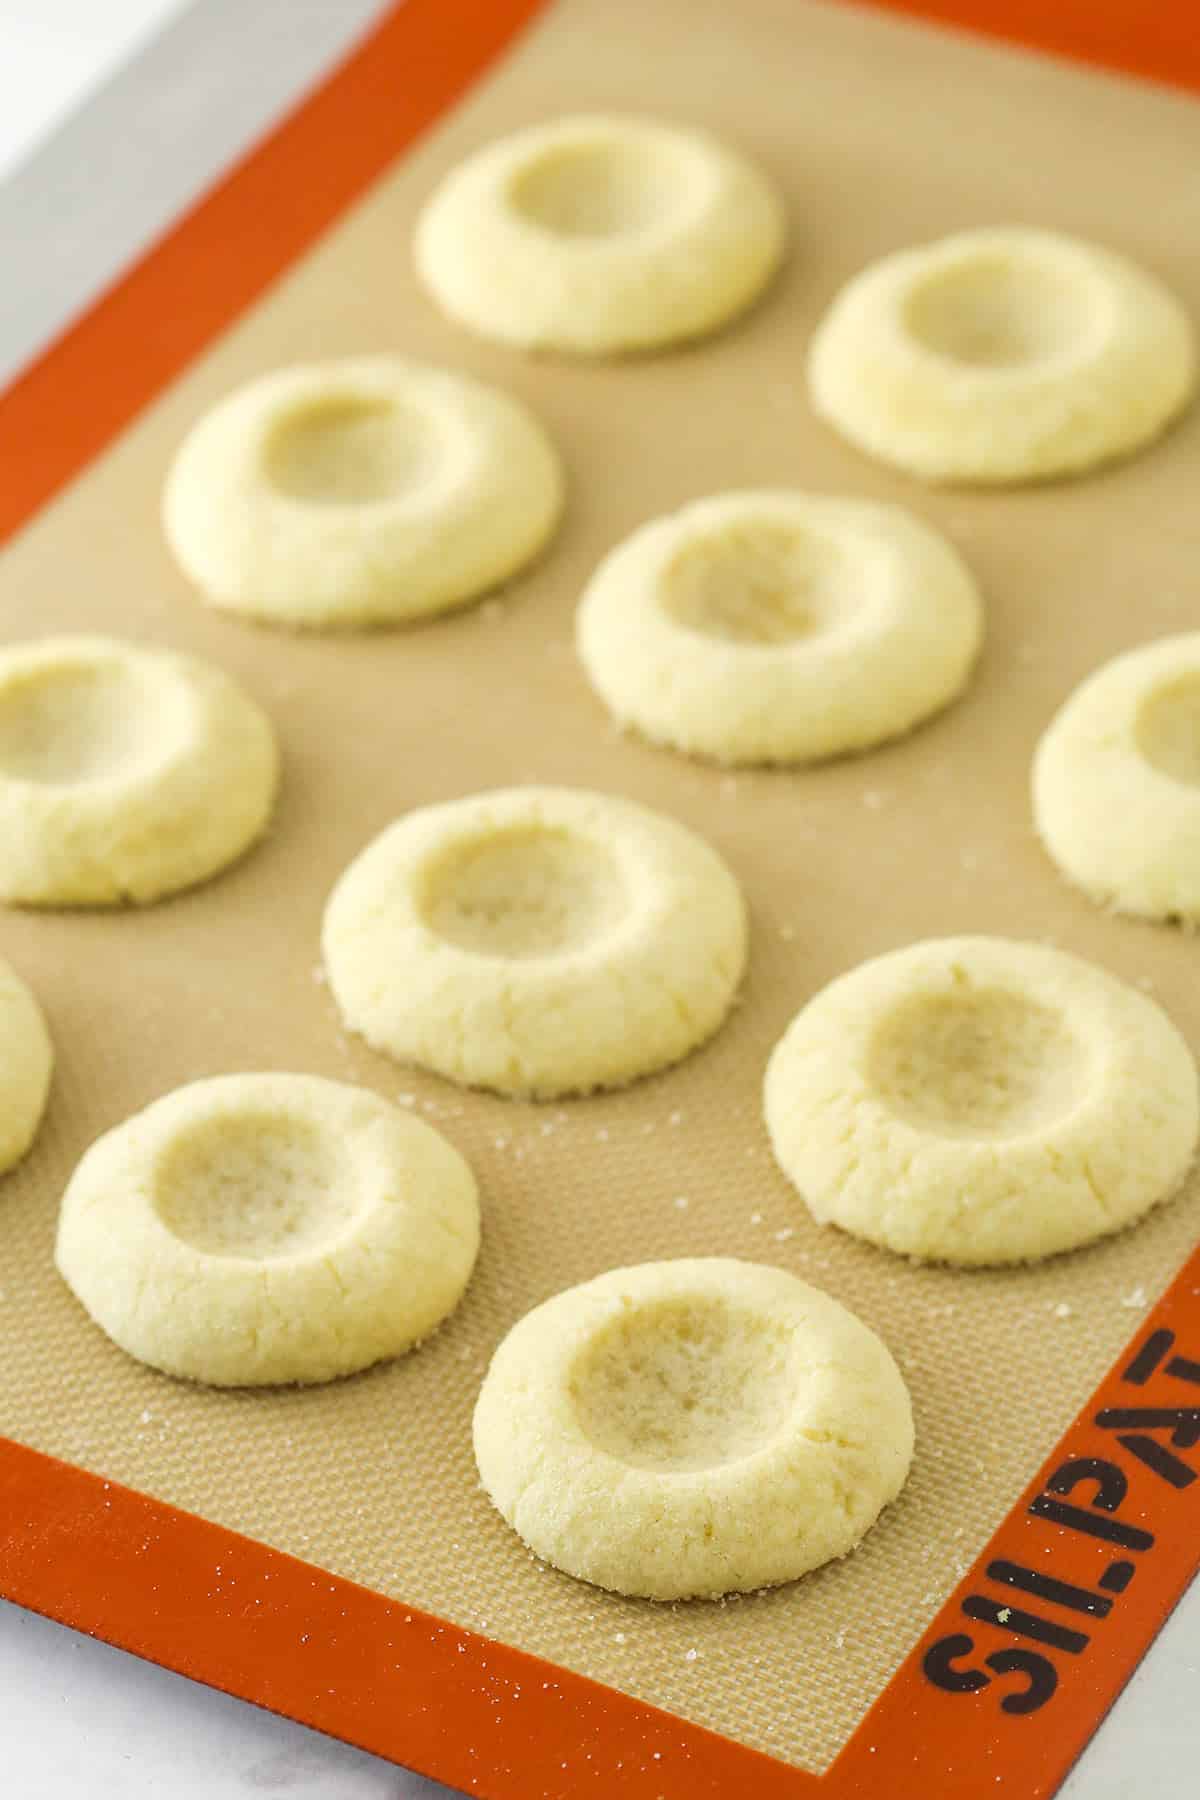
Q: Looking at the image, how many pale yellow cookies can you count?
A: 11